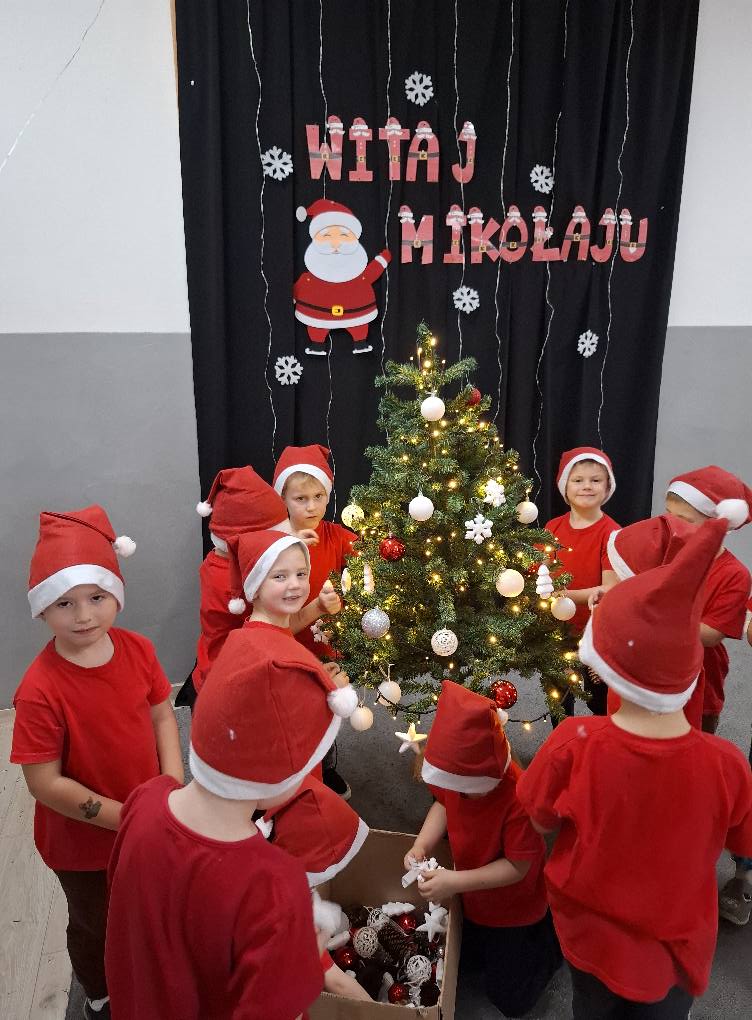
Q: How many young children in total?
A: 11